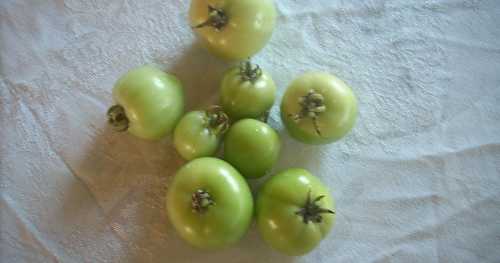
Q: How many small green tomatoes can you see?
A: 3